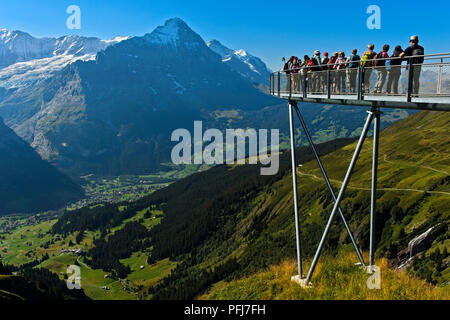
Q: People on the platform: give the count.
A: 13